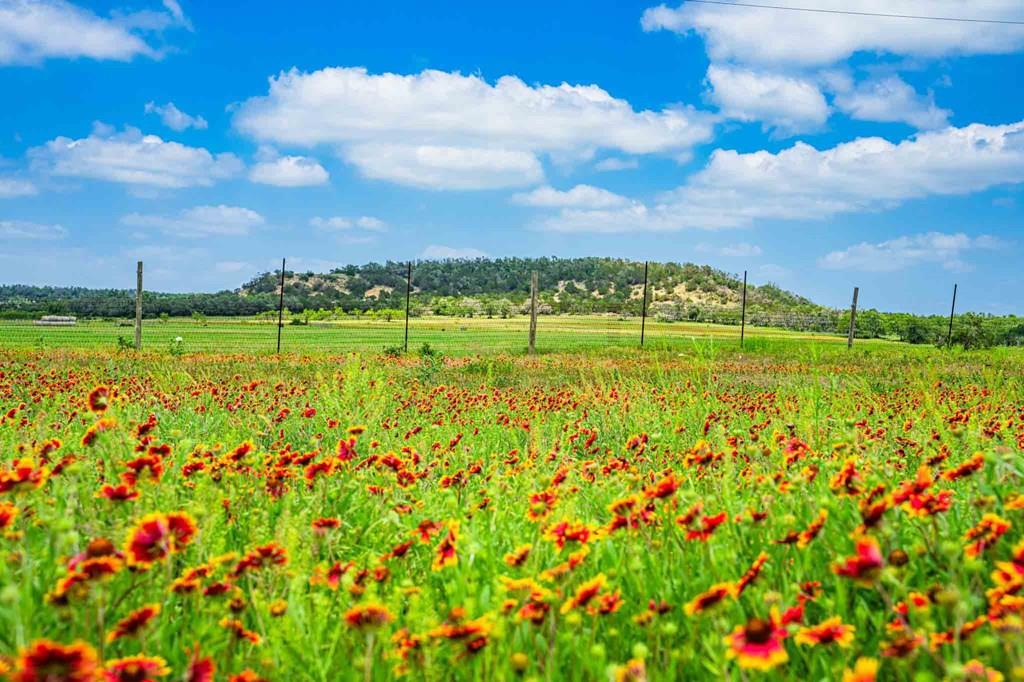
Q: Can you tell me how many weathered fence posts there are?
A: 3